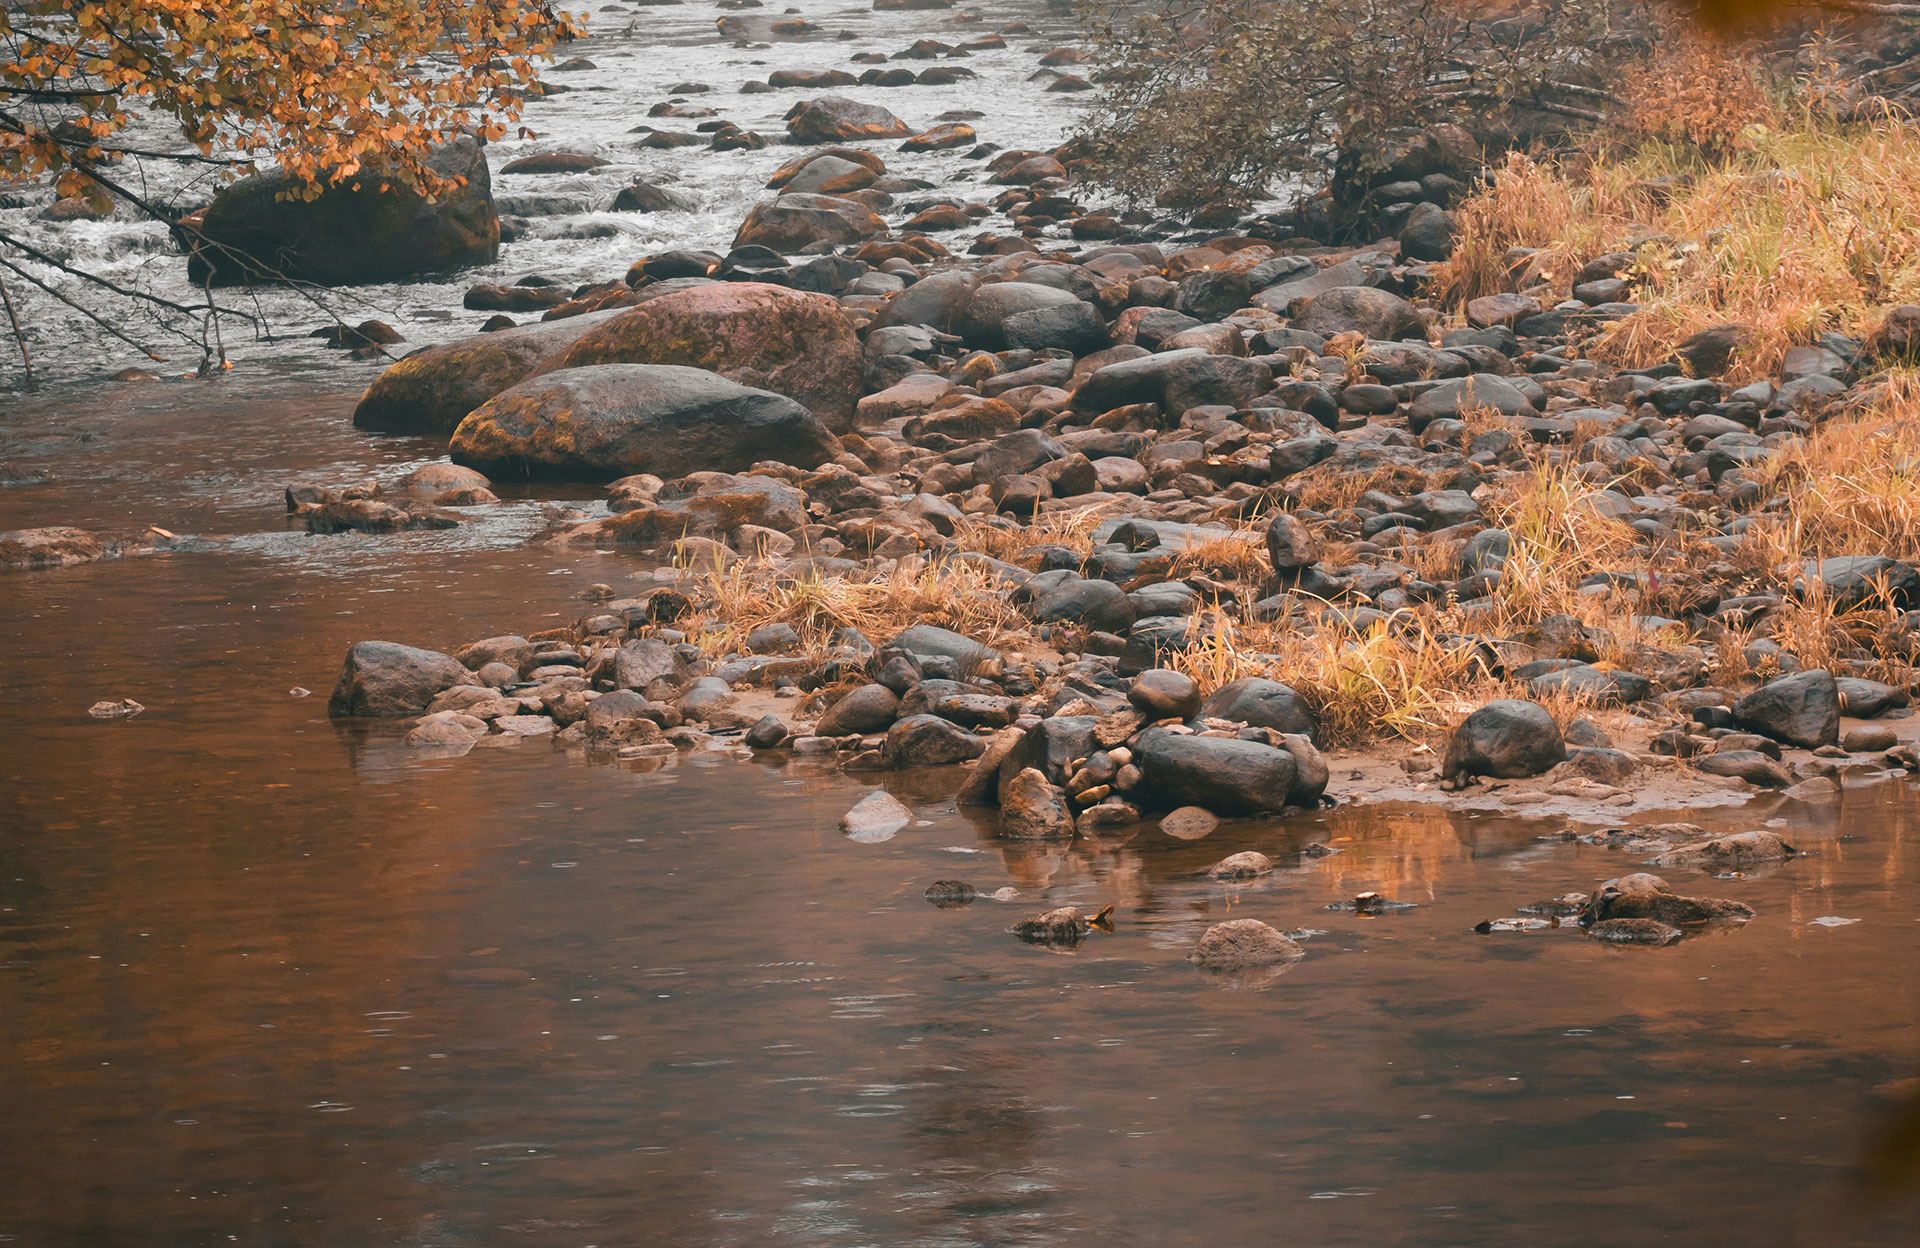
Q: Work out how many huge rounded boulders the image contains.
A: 4